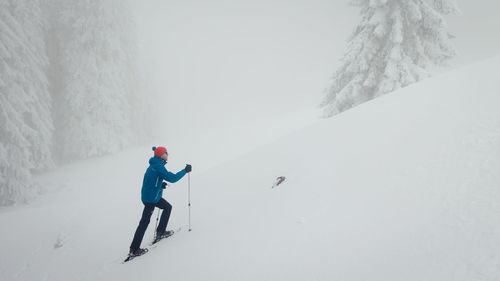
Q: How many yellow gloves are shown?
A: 0